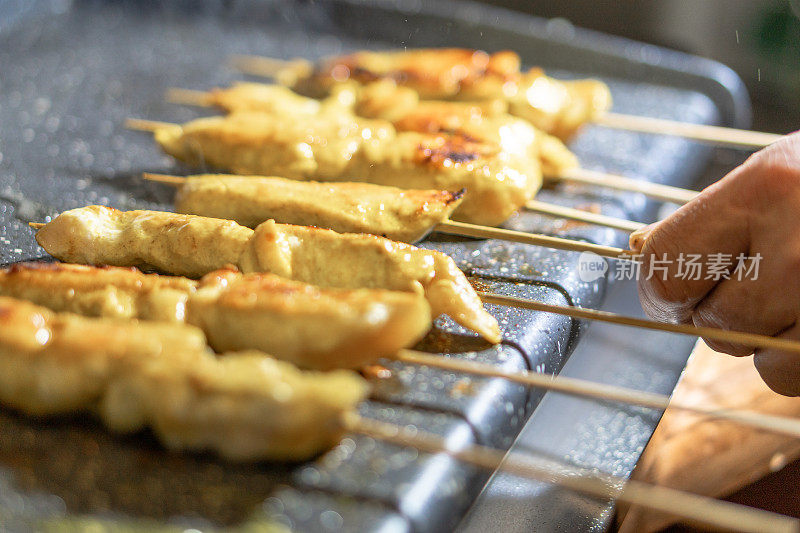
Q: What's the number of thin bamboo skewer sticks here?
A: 7